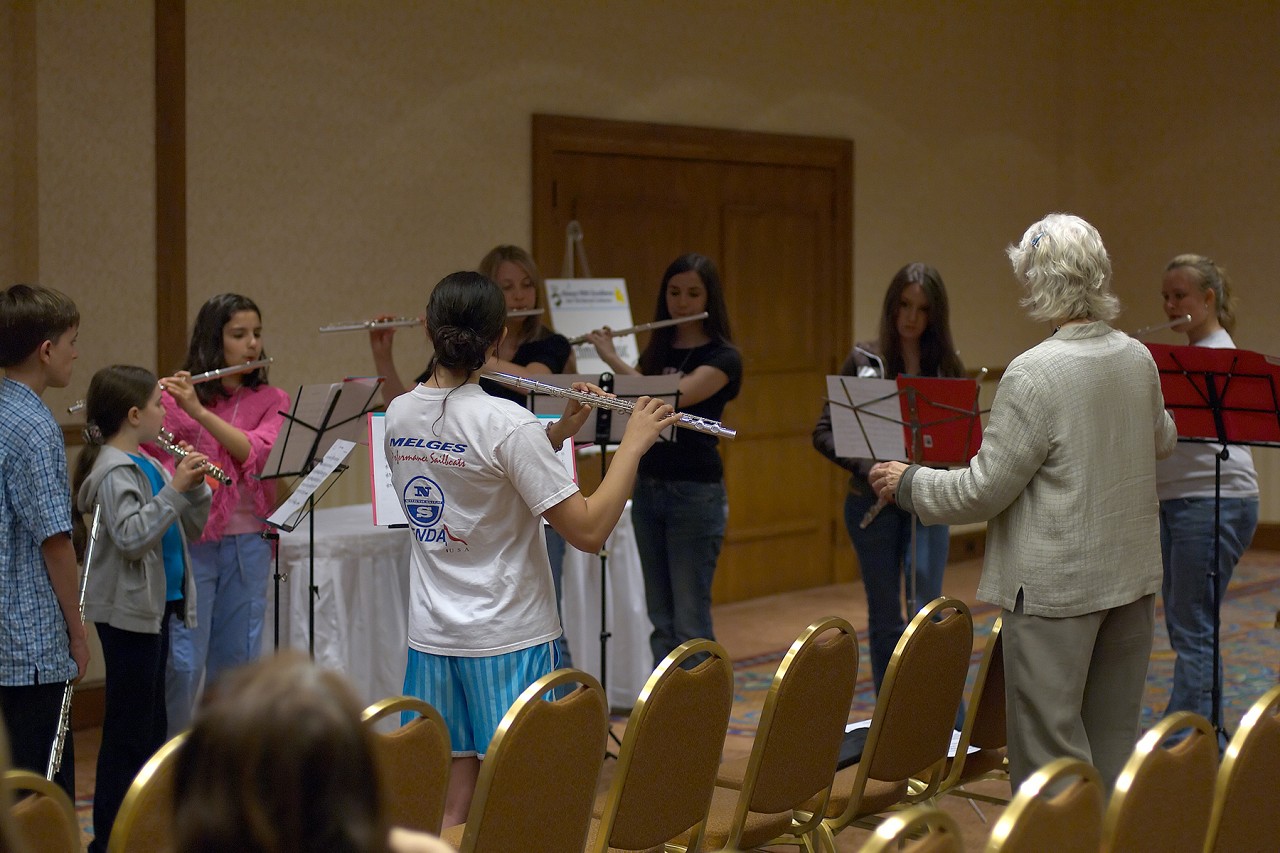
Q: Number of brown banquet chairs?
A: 12